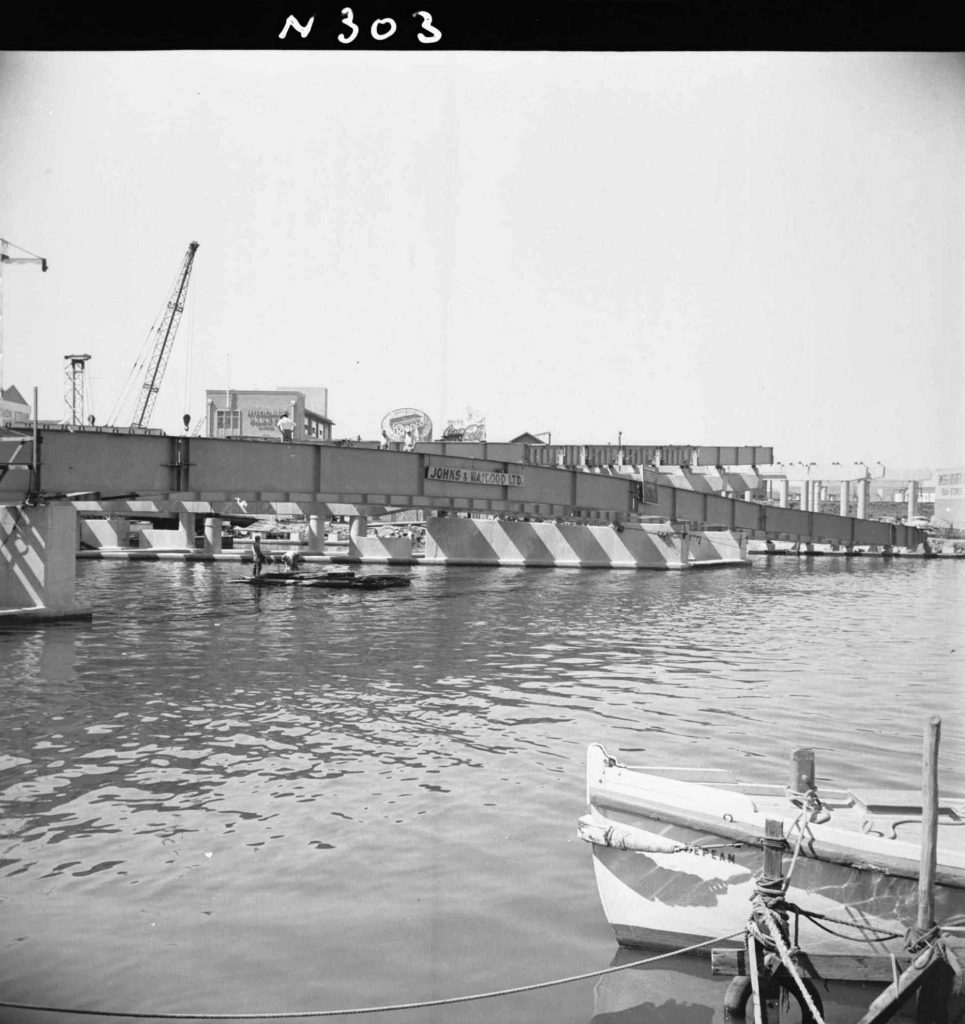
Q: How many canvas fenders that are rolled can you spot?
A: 1